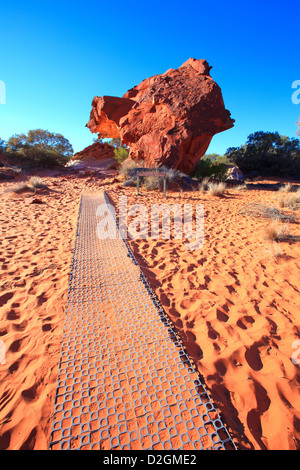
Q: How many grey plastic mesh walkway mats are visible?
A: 1